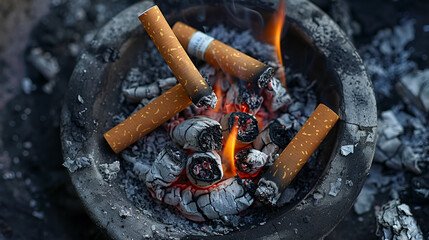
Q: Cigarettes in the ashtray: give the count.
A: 4